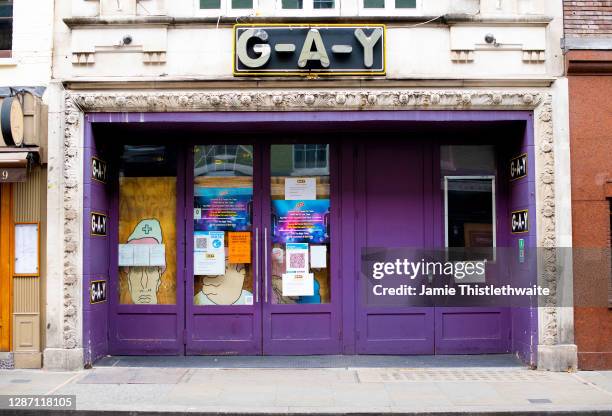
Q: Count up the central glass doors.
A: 2